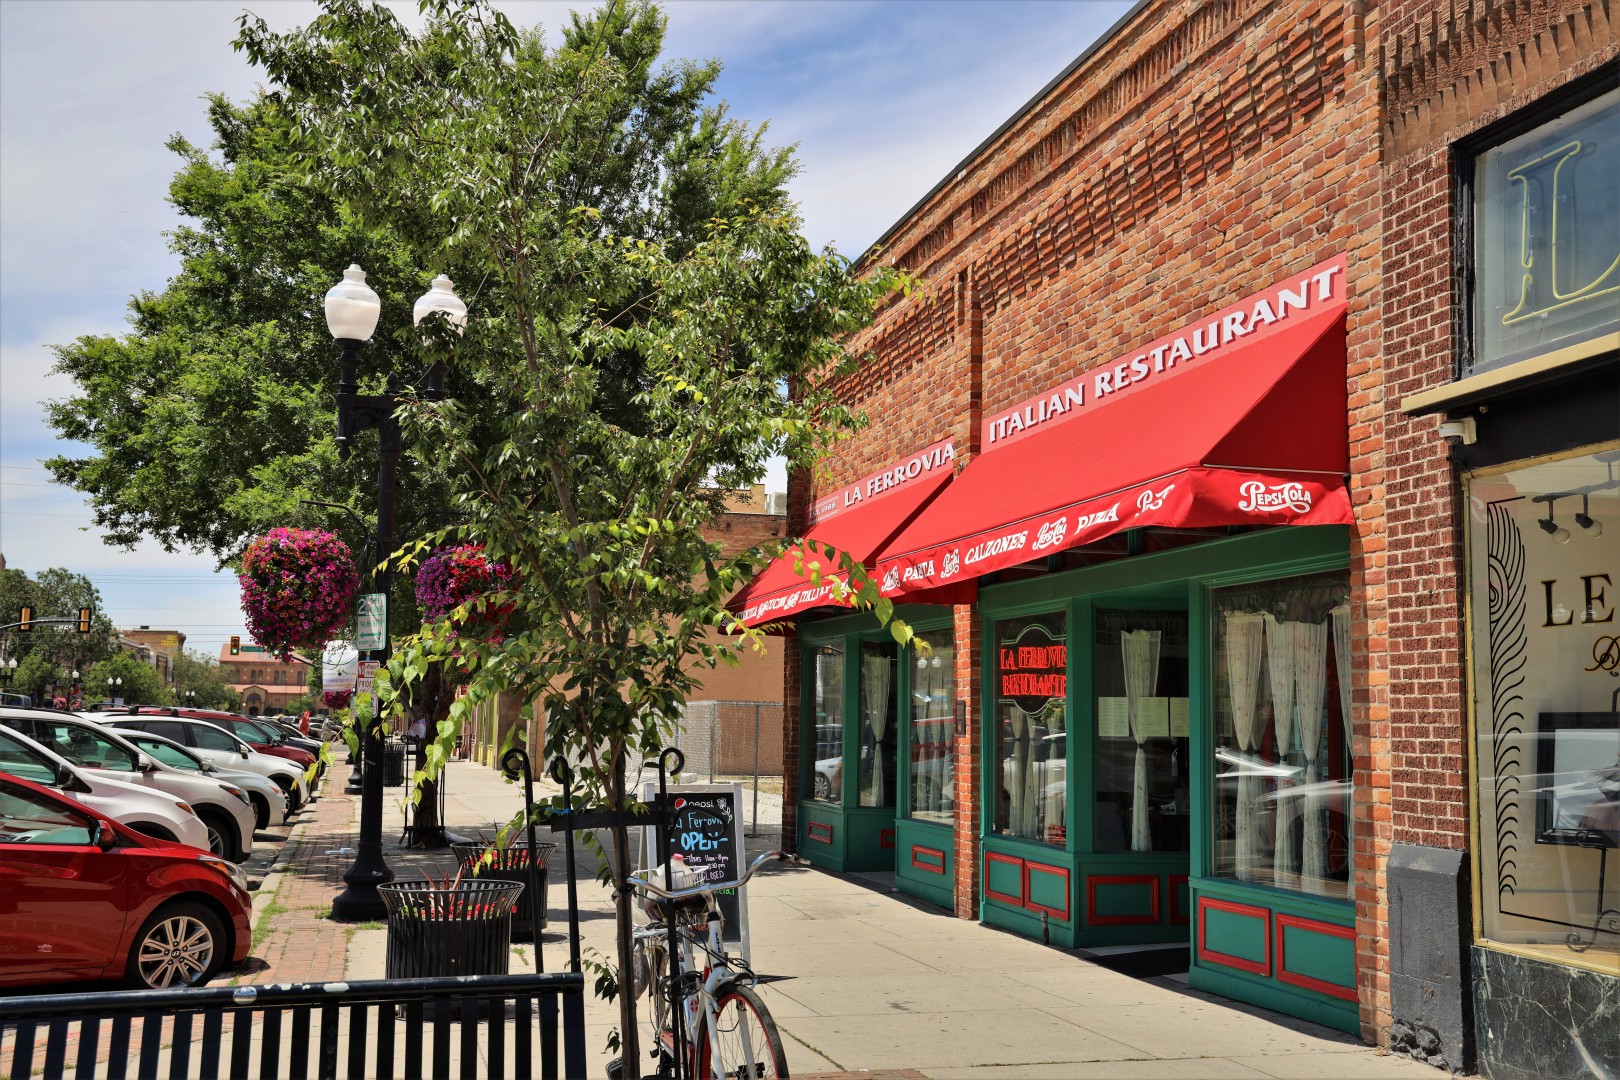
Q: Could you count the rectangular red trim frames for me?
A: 9